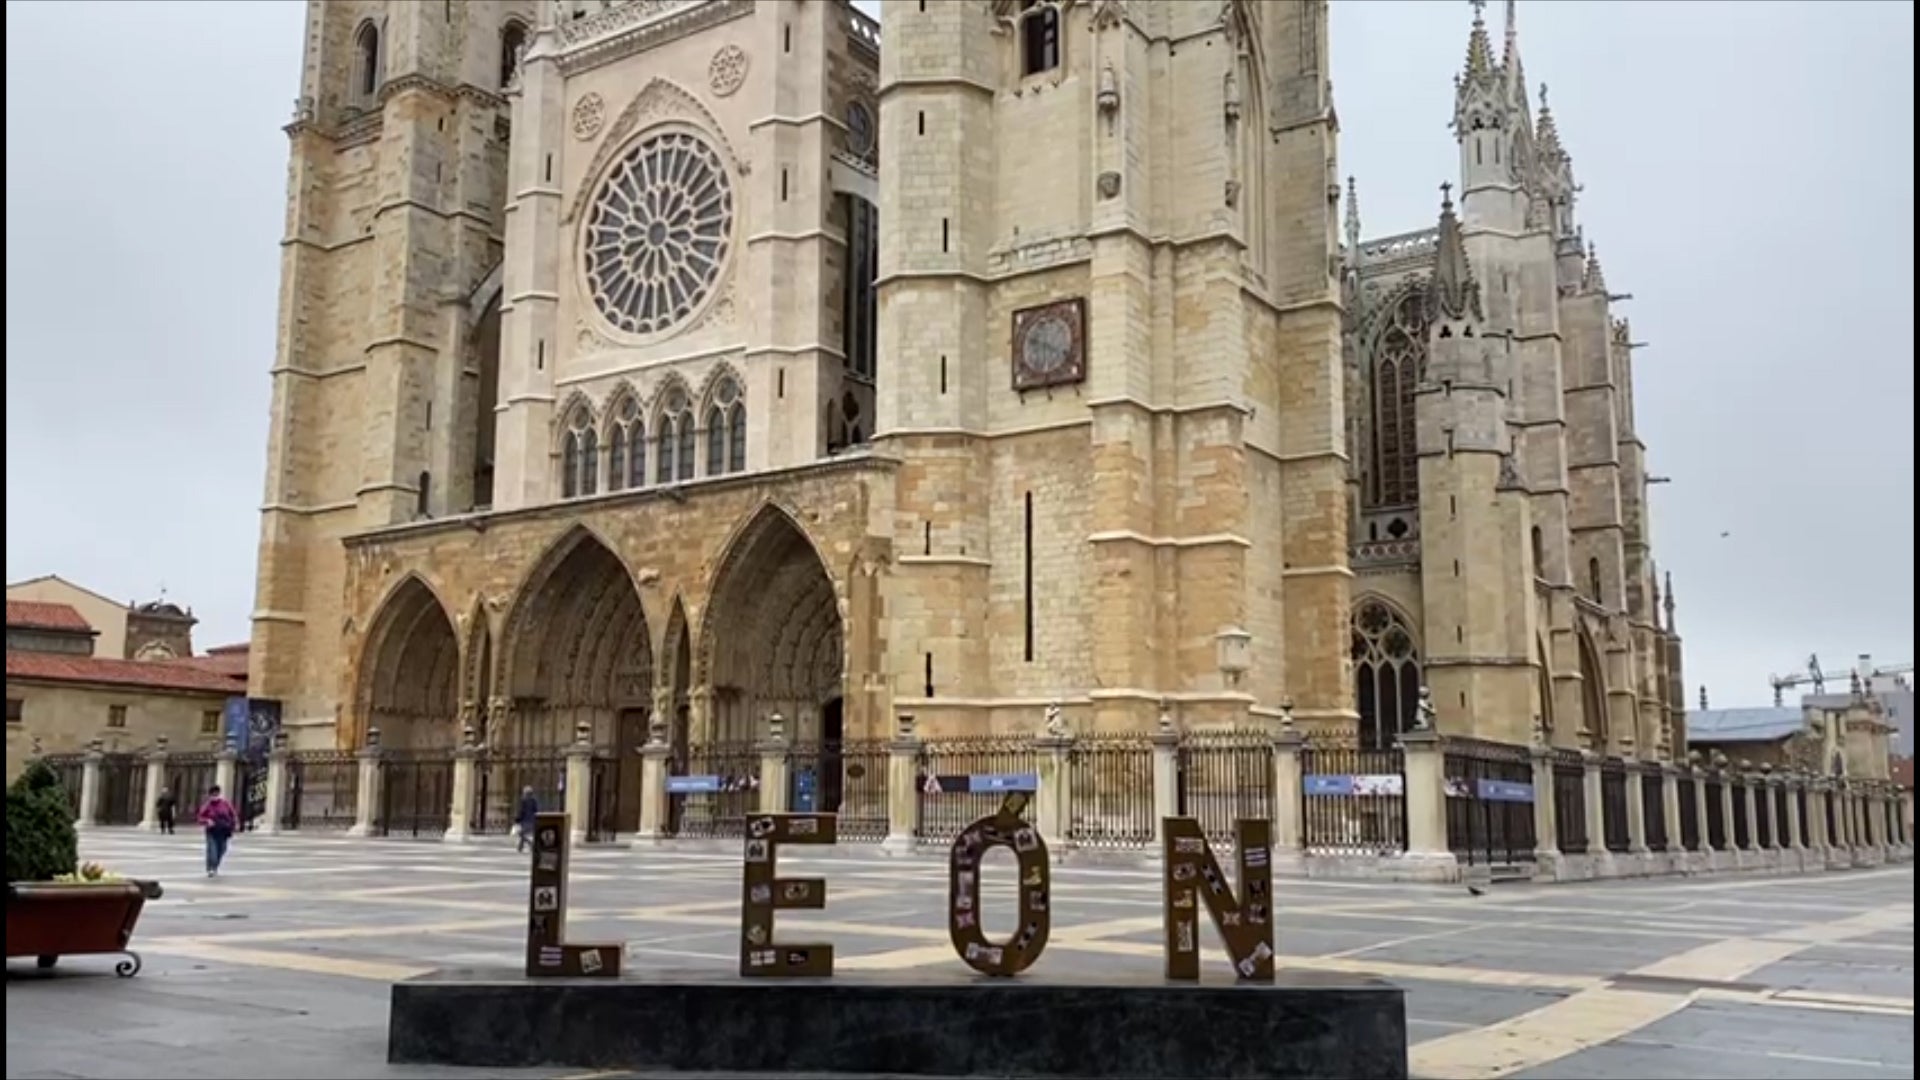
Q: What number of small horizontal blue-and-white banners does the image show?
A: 4